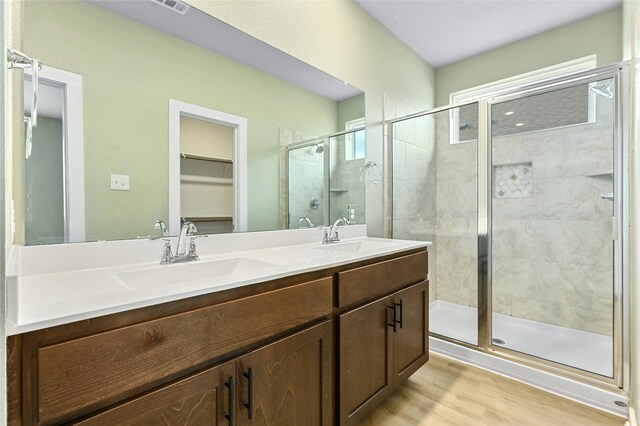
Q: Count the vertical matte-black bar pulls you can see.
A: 4